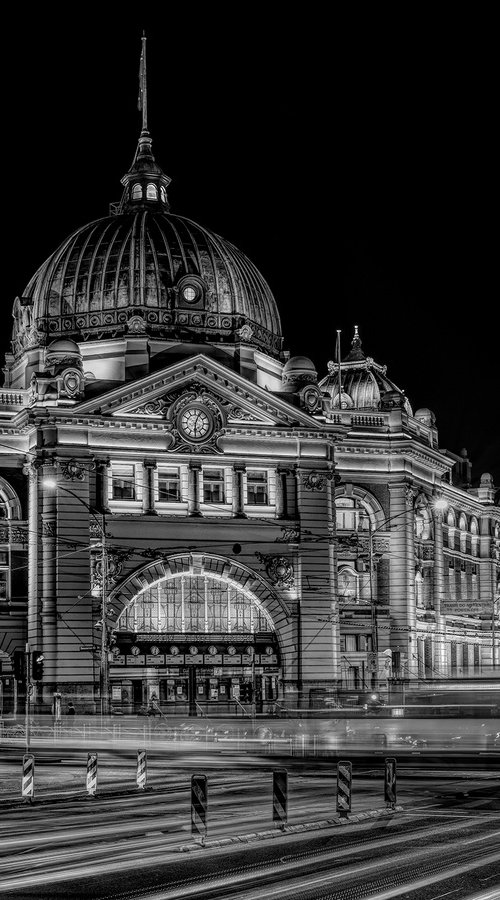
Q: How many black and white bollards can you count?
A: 7